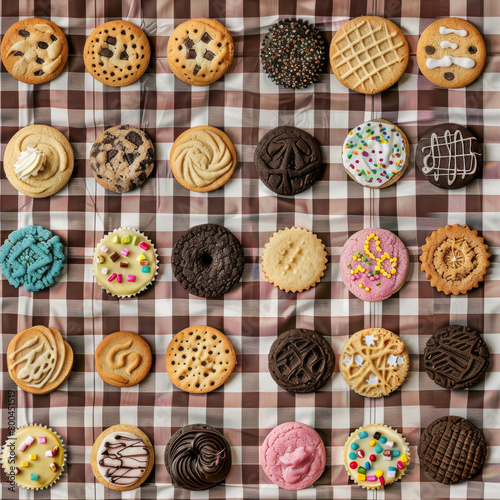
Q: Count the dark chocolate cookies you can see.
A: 8